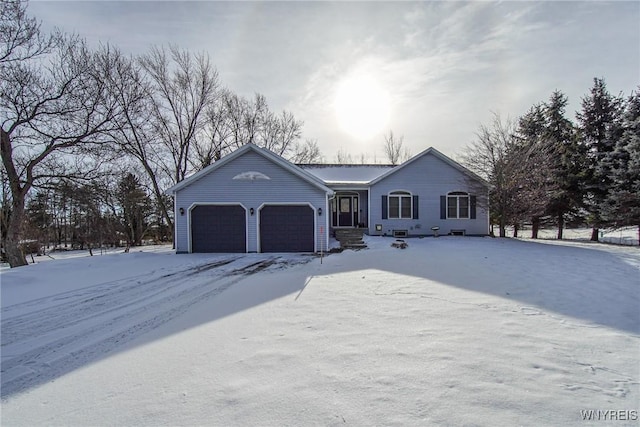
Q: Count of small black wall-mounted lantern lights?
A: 3